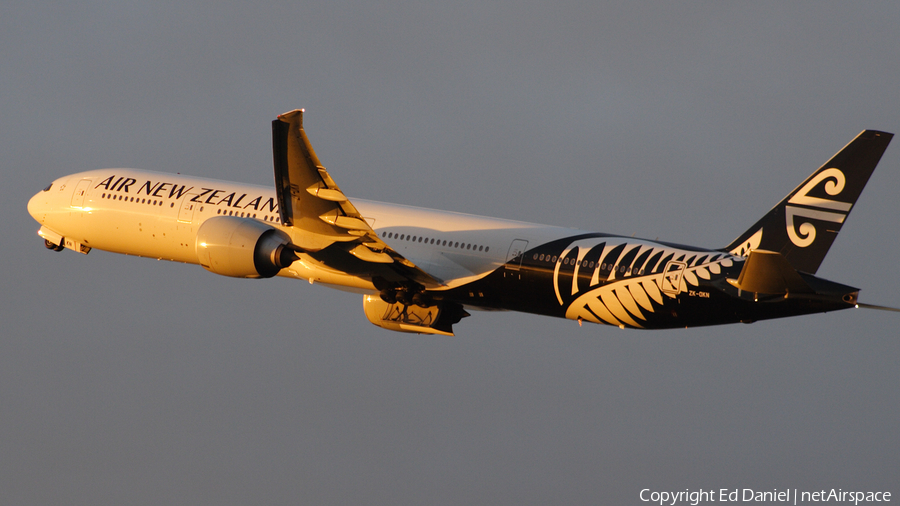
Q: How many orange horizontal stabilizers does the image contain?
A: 1